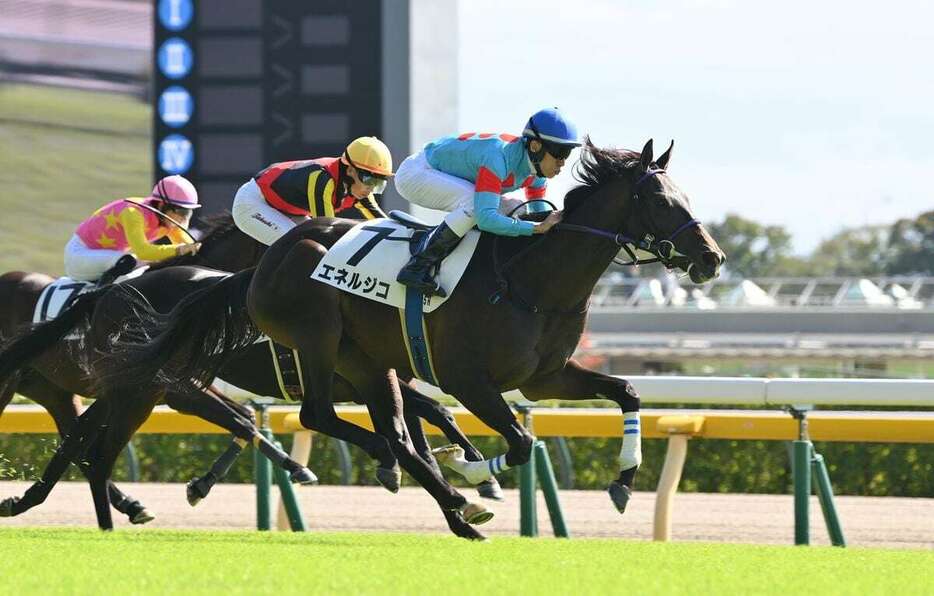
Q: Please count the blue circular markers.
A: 4